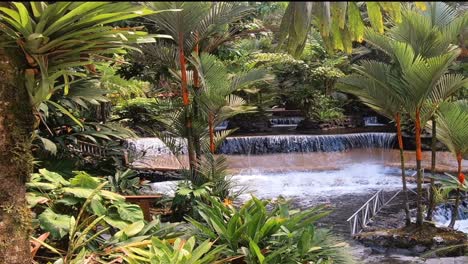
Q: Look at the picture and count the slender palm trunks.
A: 7